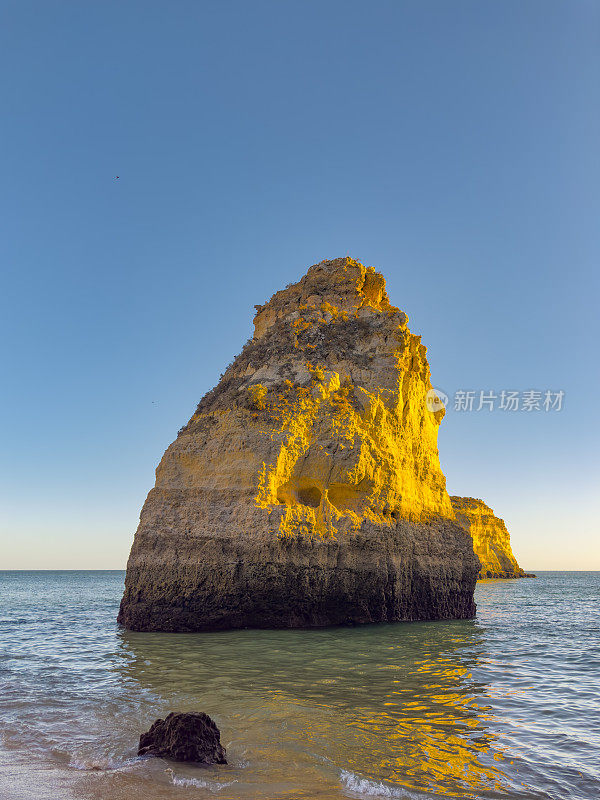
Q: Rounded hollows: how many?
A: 2